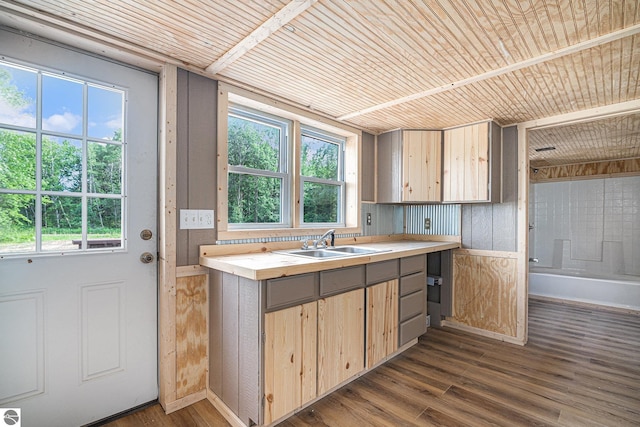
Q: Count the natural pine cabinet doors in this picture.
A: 5